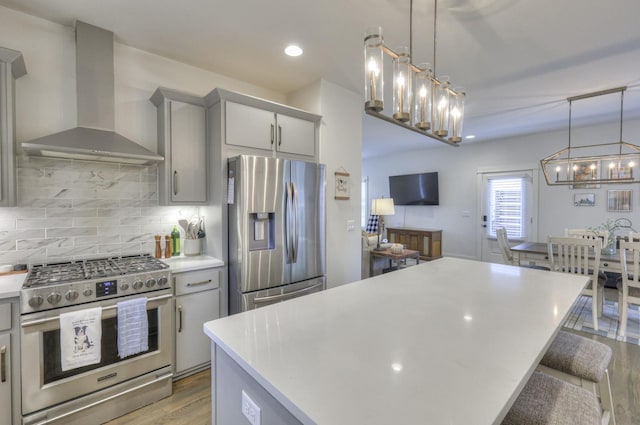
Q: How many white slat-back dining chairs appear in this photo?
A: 5